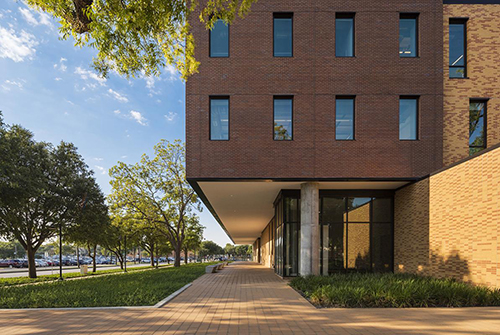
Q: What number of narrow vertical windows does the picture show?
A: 10